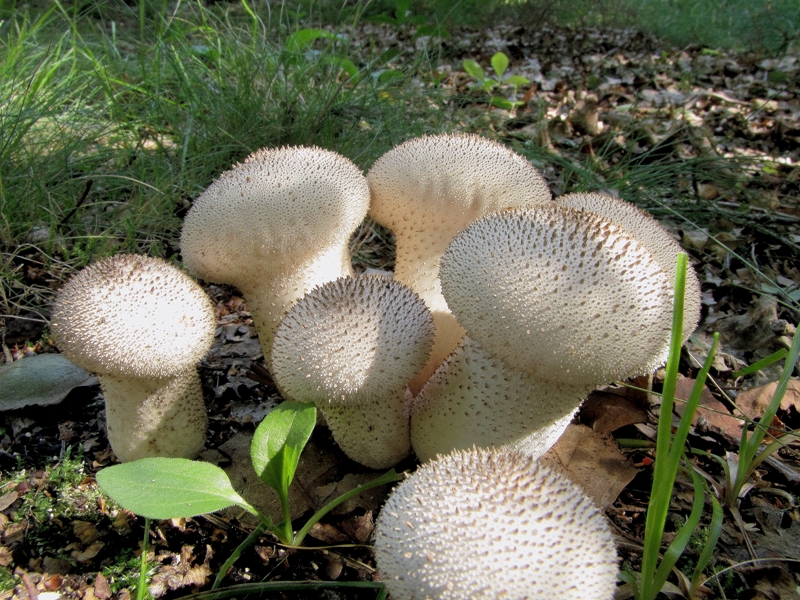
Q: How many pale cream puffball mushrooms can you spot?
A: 7